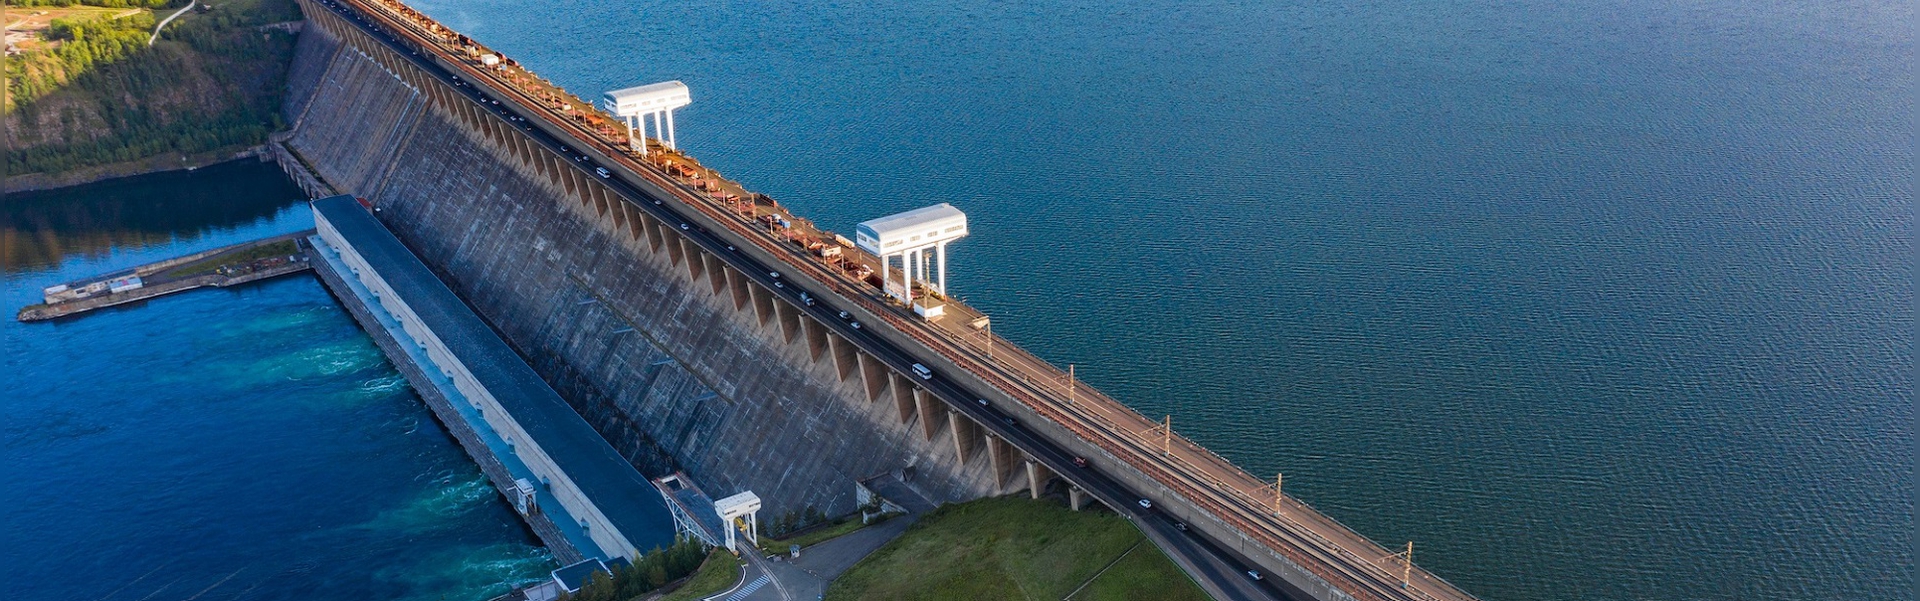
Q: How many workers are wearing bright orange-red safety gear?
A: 0